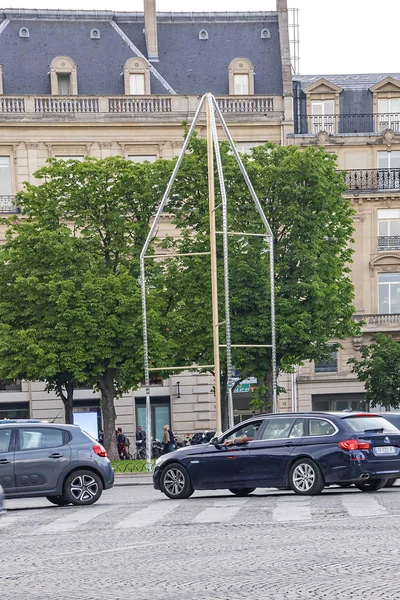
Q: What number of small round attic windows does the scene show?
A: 4